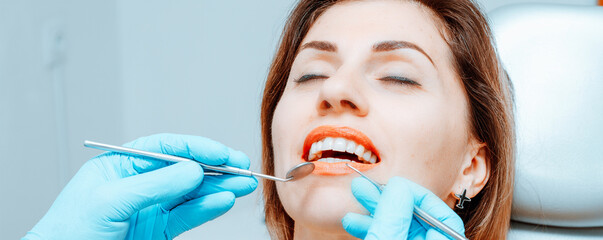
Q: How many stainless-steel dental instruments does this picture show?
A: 2